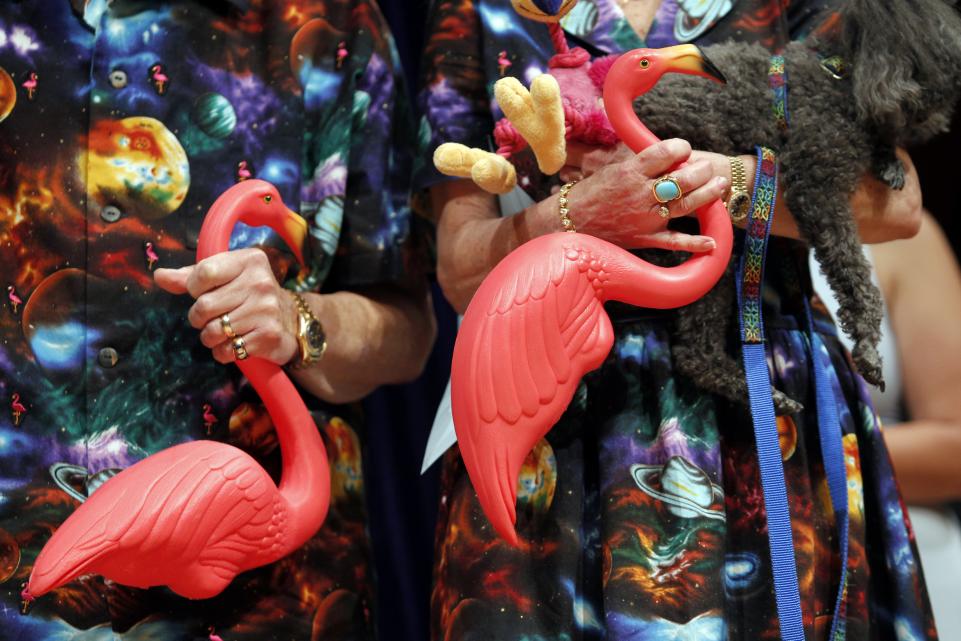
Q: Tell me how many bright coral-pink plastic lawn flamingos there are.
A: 2